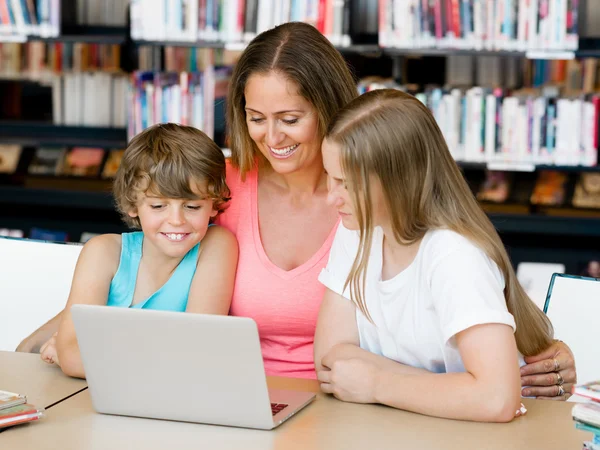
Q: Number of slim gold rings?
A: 3